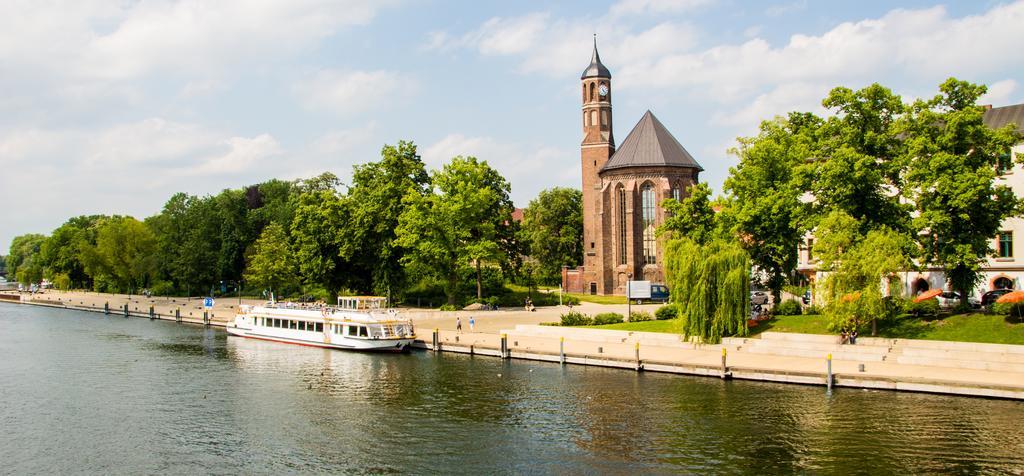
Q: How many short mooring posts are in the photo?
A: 11